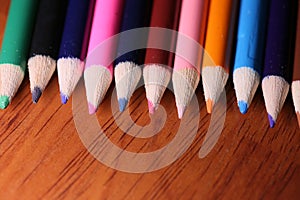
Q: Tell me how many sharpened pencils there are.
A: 11